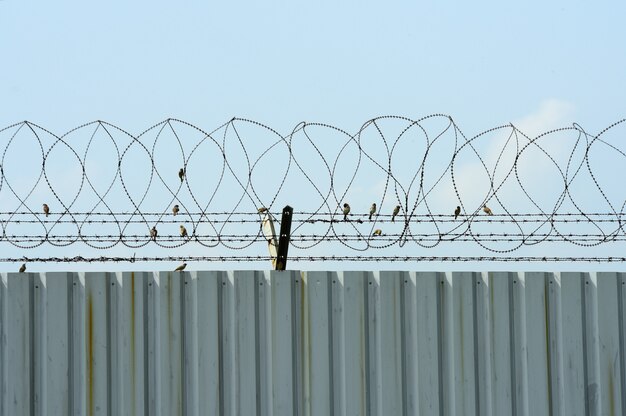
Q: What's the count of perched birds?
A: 14